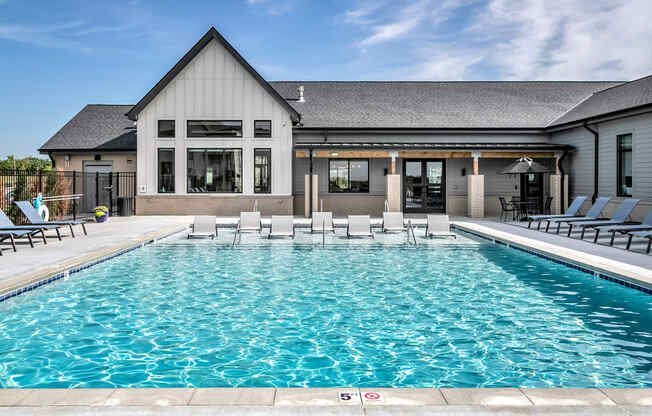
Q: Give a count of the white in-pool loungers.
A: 7